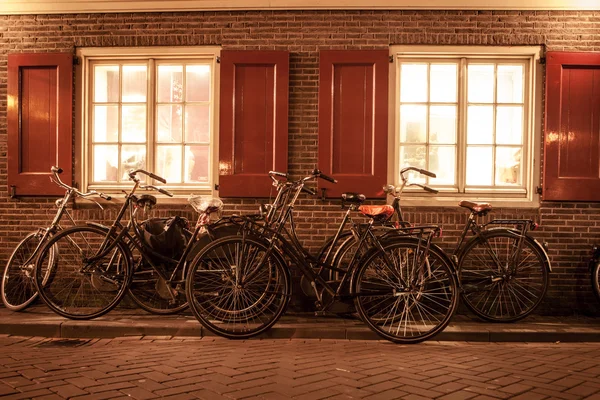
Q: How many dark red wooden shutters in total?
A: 4